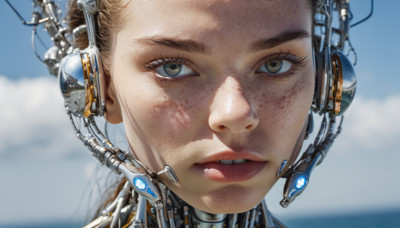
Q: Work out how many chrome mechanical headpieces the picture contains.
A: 2